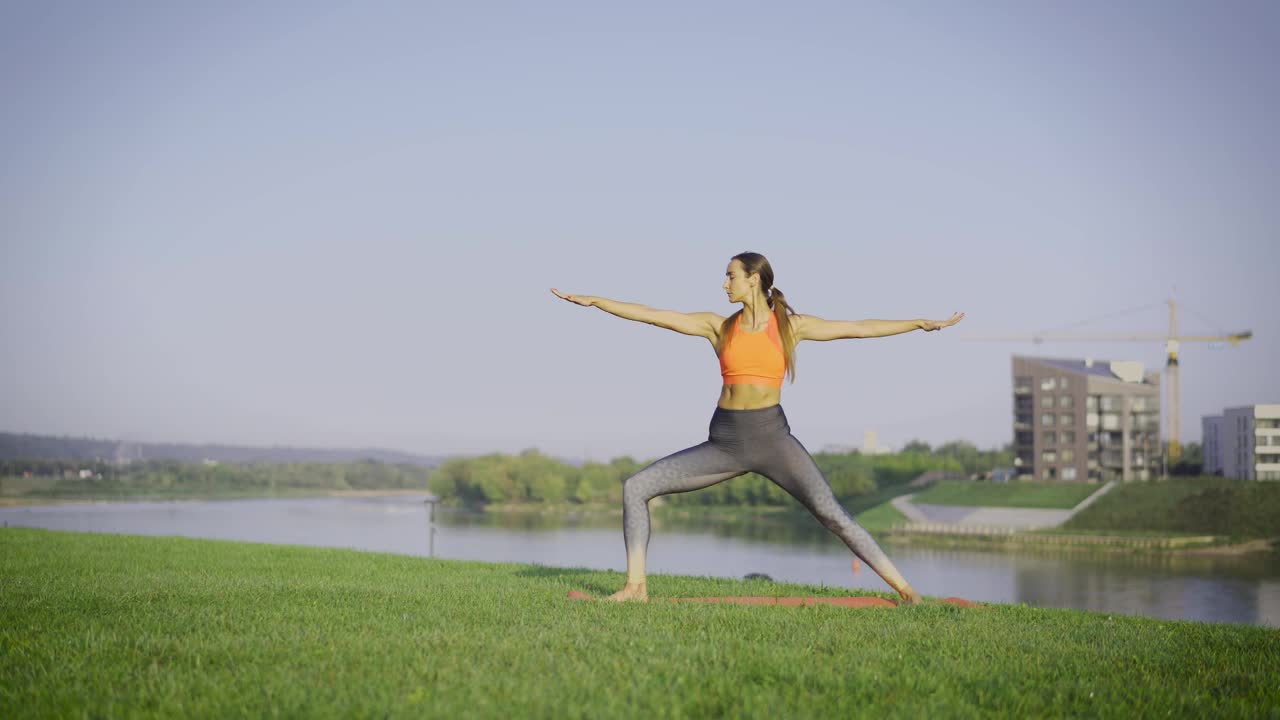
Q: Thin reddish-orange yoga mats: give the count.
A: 1